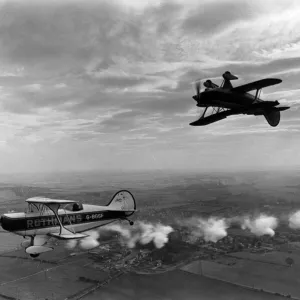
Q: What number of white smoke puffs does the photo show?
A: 5